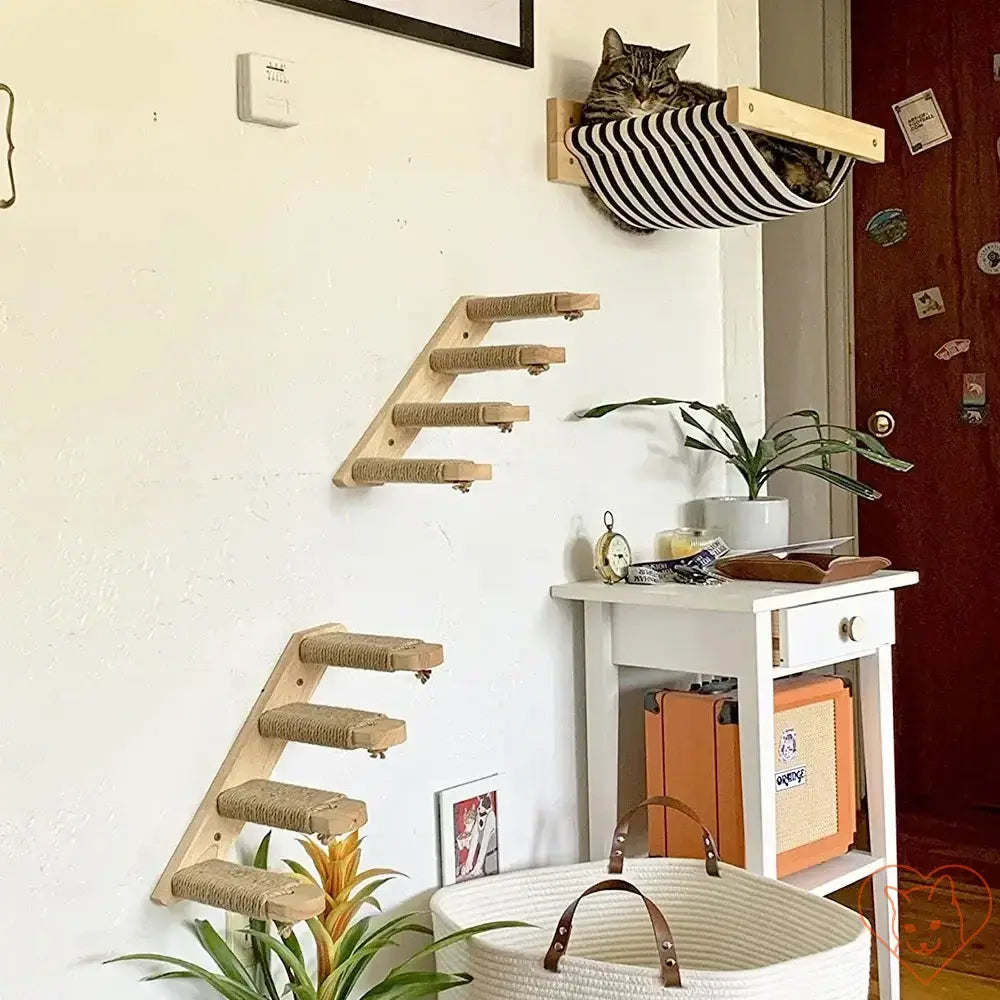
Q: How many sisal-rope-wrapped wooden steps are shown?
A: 8